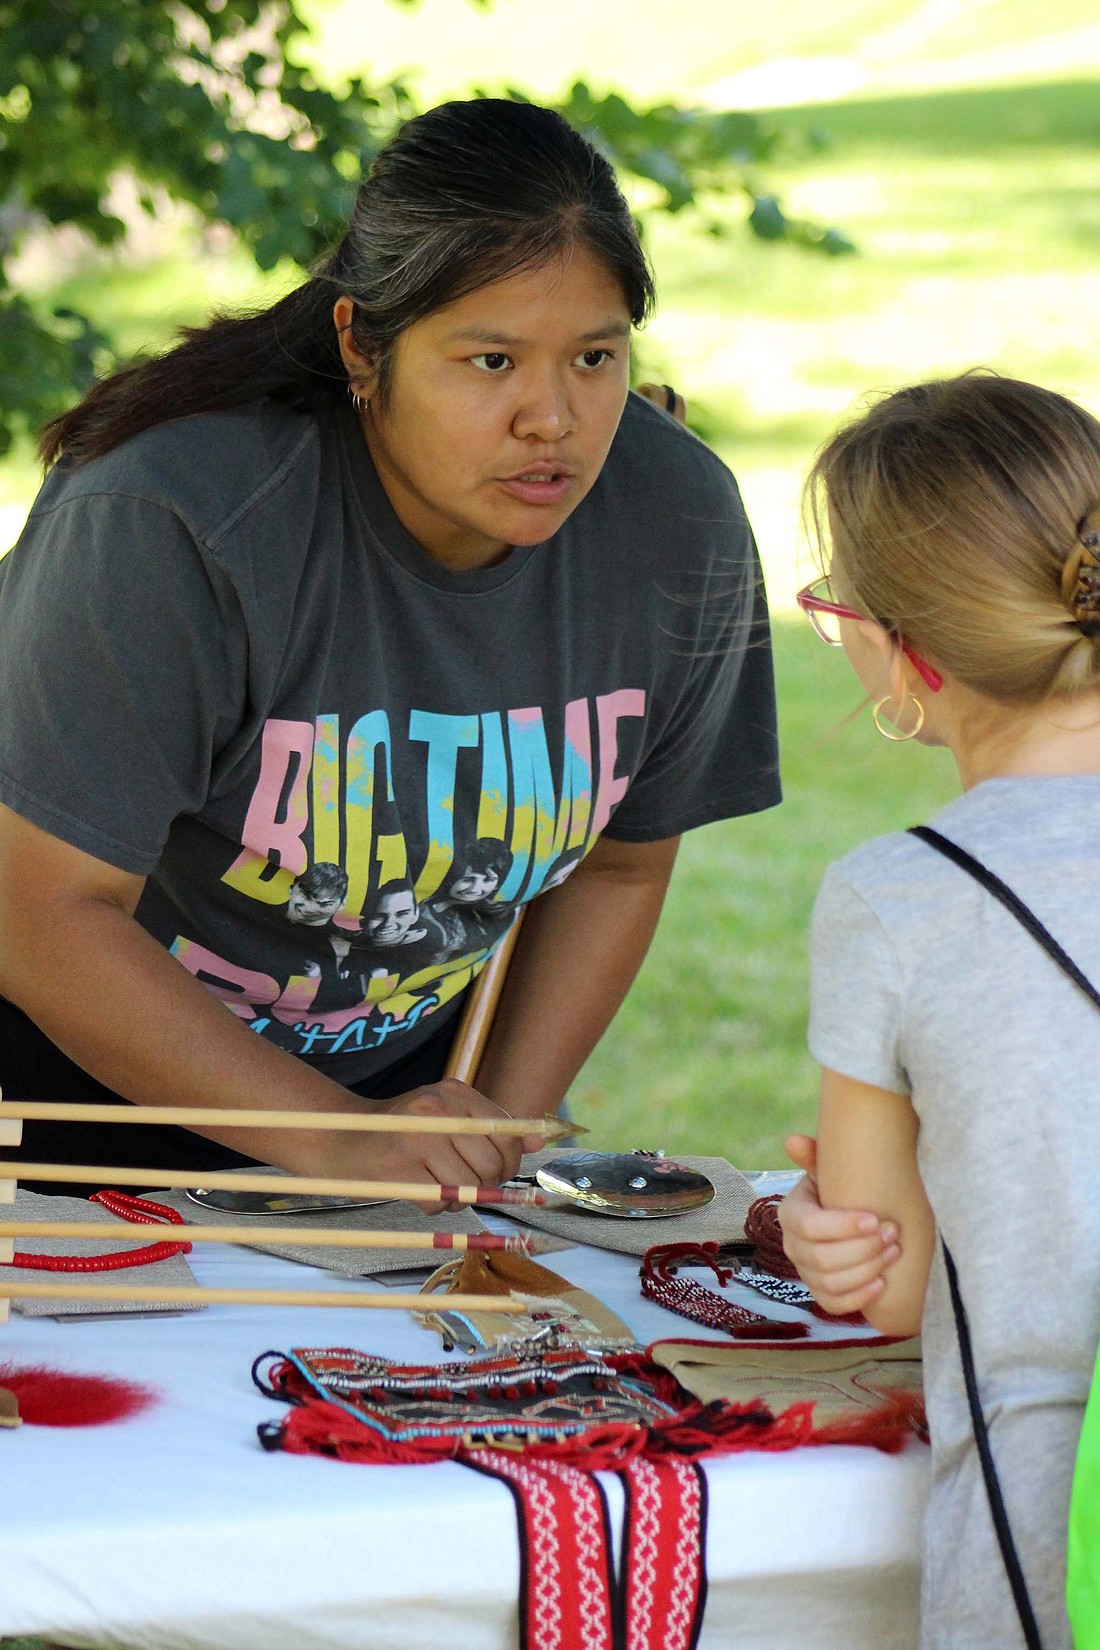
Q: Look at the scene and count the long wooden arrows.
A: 4